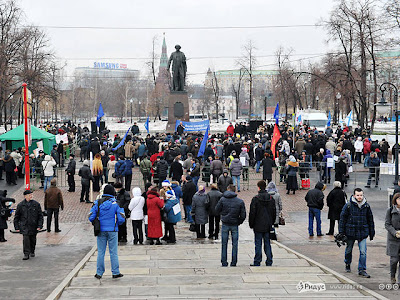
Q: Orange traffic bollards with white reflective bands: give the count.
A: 0